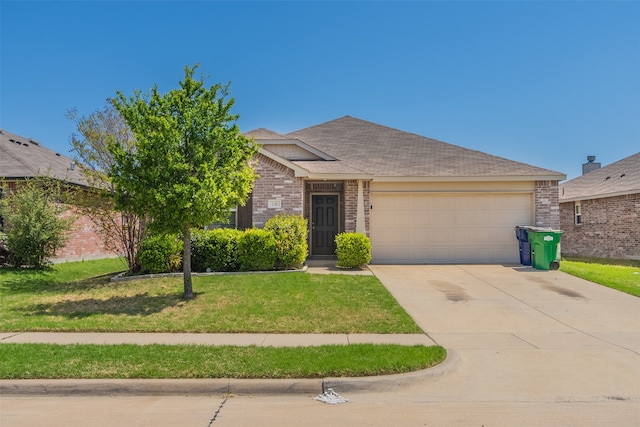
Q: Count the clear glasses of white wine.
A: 0